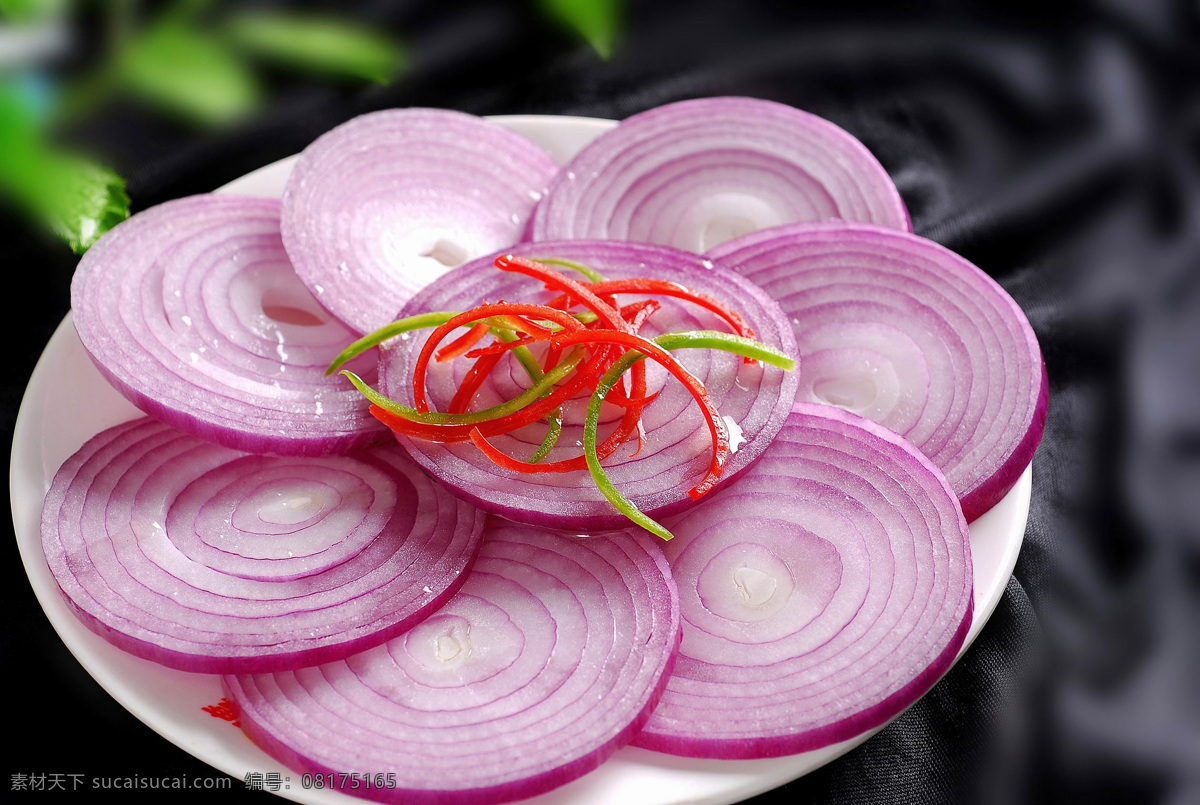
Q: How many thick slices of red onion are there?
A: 8